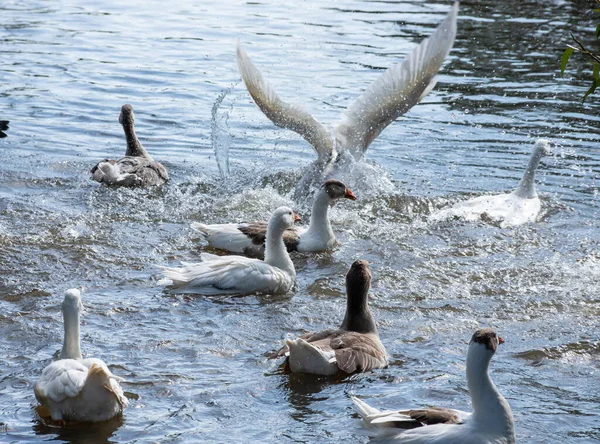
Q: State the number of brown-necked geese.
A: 2